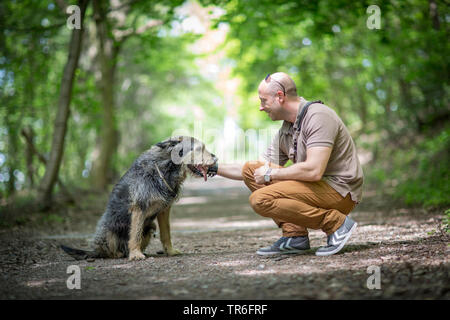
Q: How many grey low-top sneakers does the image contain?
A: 2